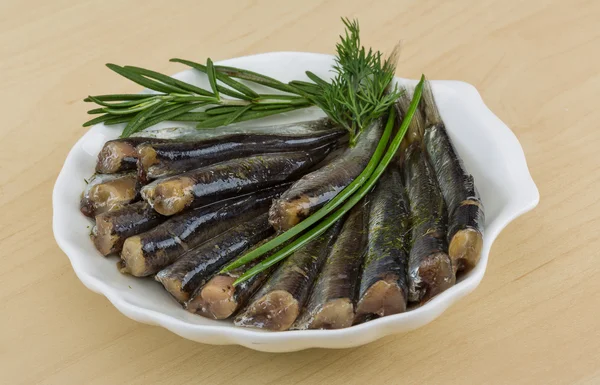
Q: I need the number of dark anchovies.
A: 14